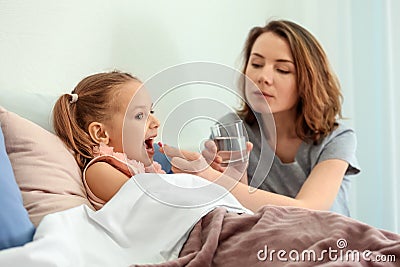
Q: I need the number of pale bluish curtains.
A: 1